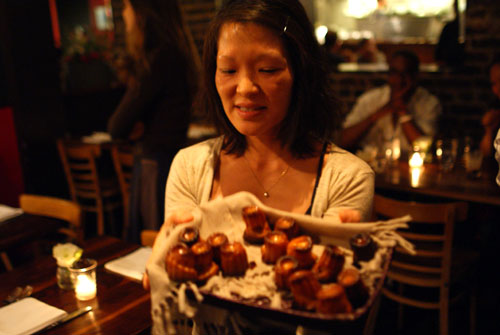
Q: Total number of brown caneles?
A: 15